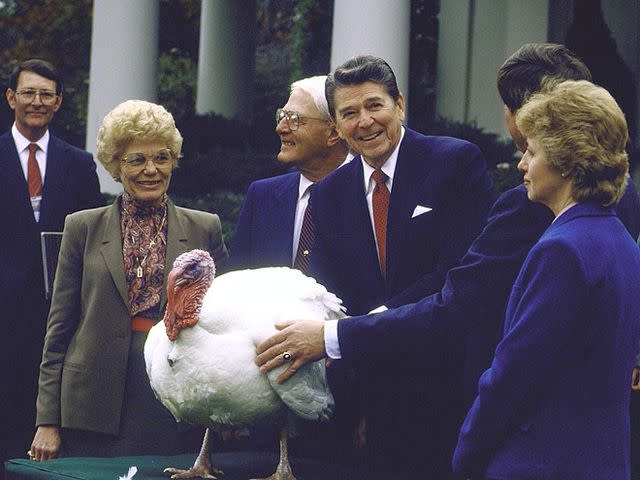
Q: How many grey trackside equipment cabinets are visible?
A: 0